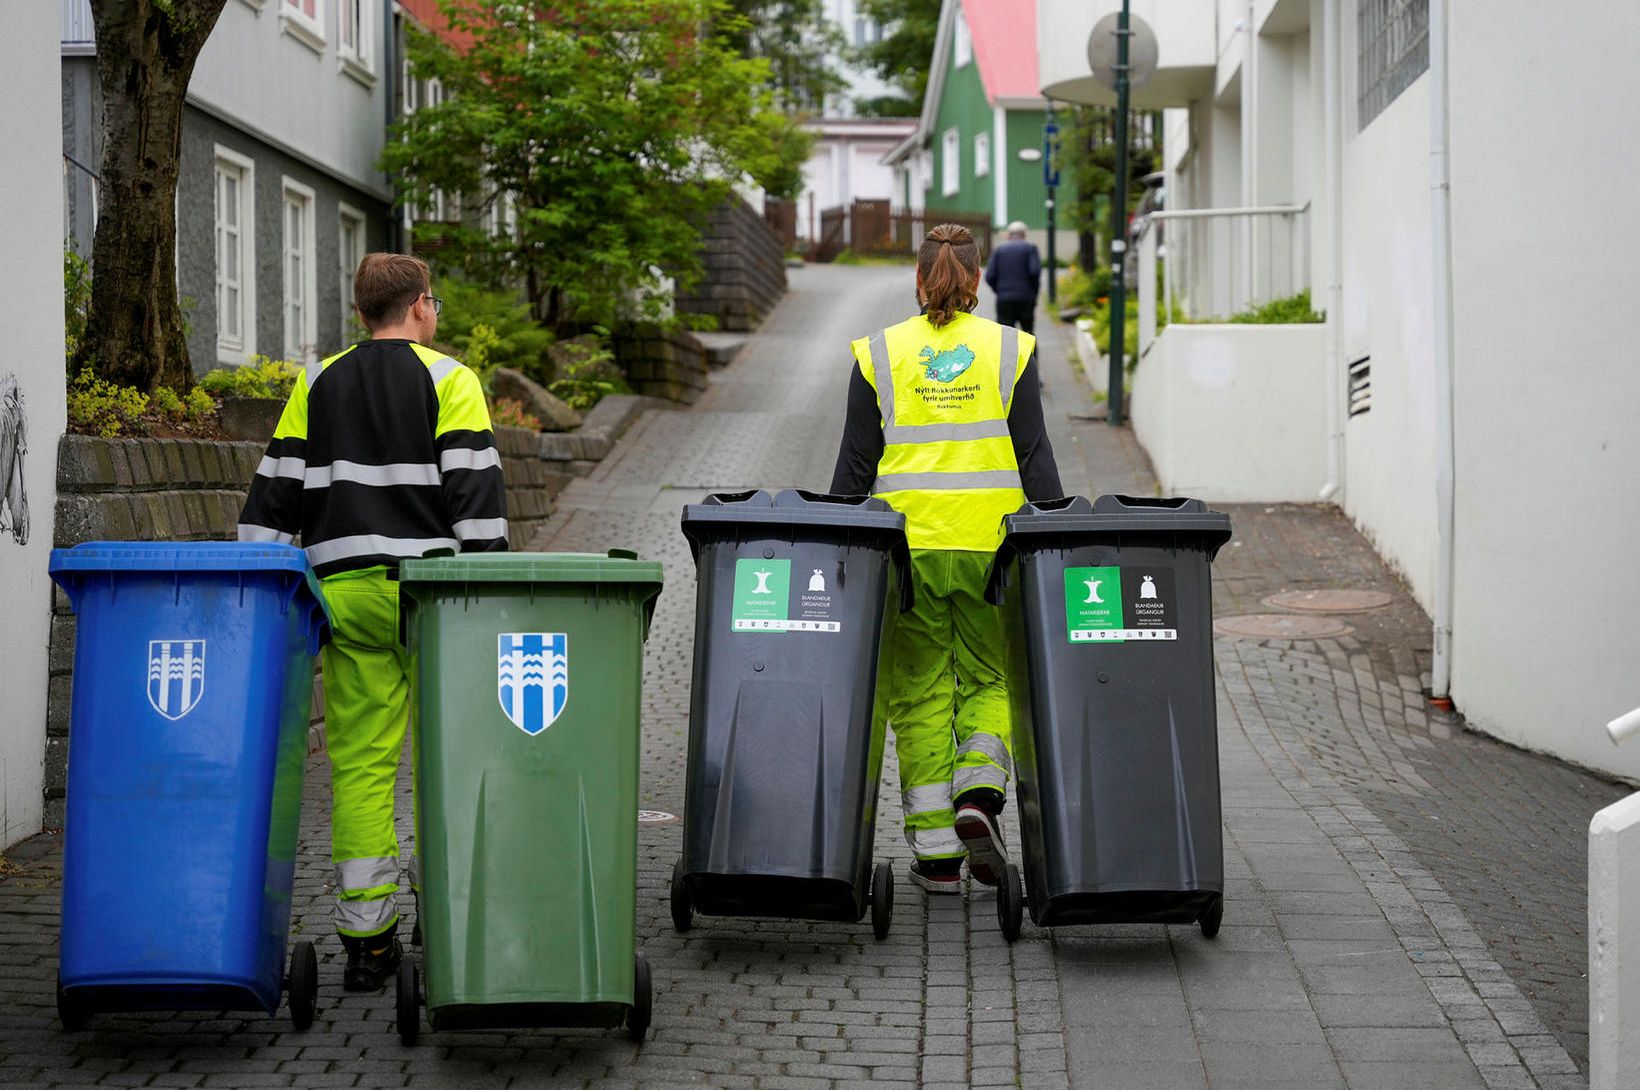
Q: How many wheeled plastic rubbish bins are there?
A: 4